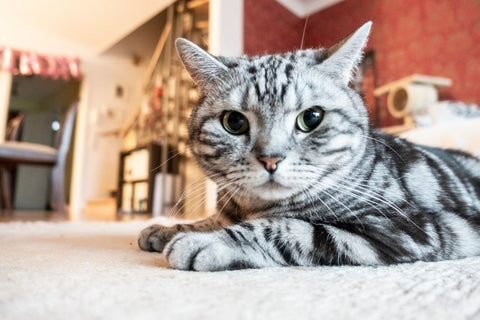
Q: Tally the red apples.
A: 0